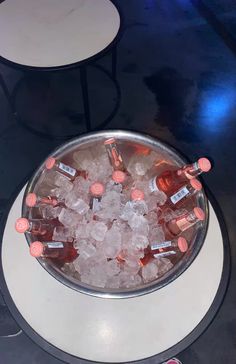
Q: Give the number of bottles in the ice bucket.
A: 12